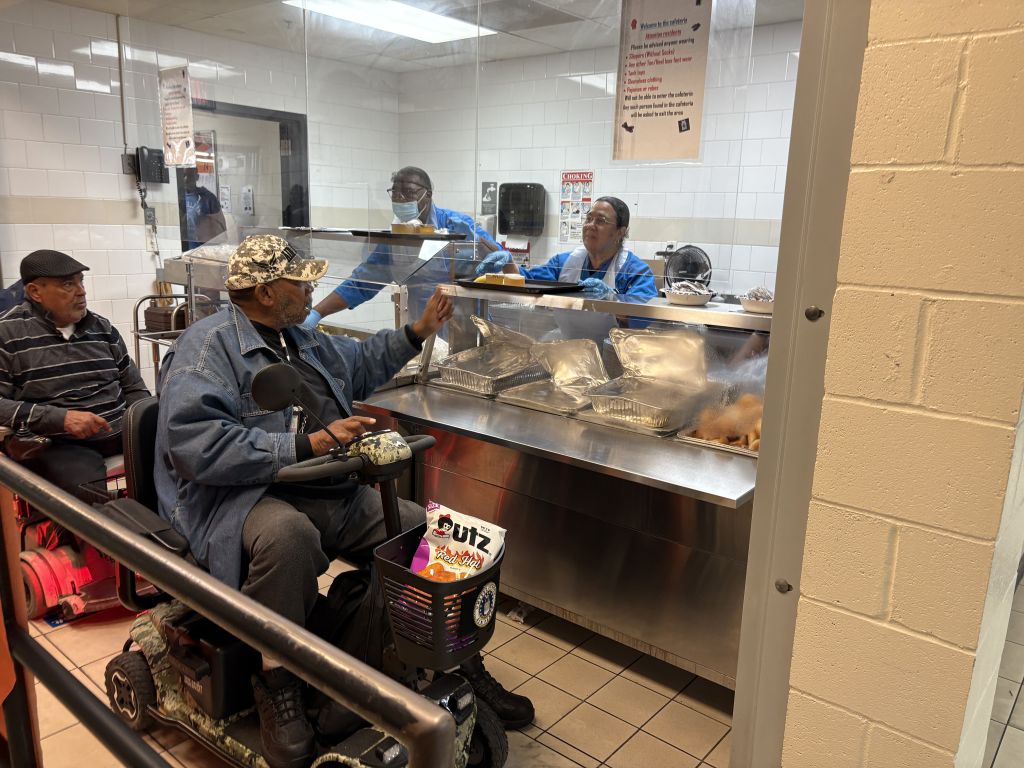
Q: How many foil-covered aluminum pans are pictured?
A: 3